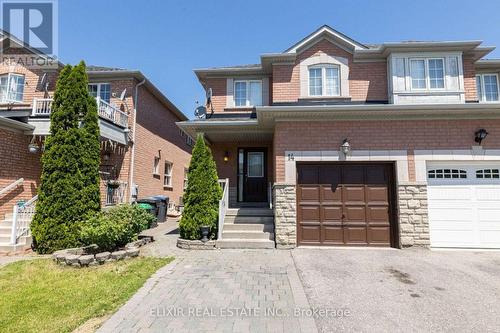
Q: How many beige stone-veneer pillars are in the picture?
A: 2